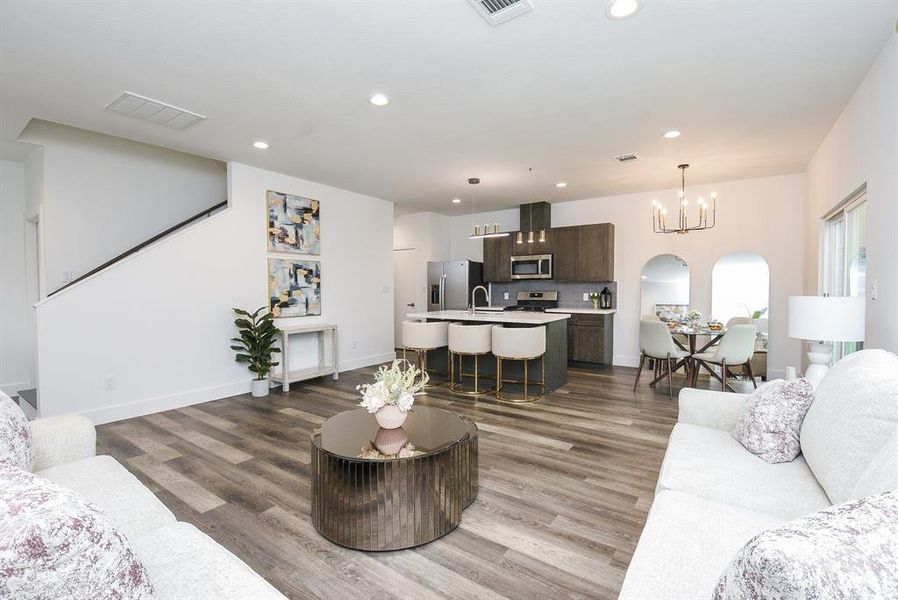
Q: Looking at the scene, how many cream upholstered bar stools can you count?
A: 3